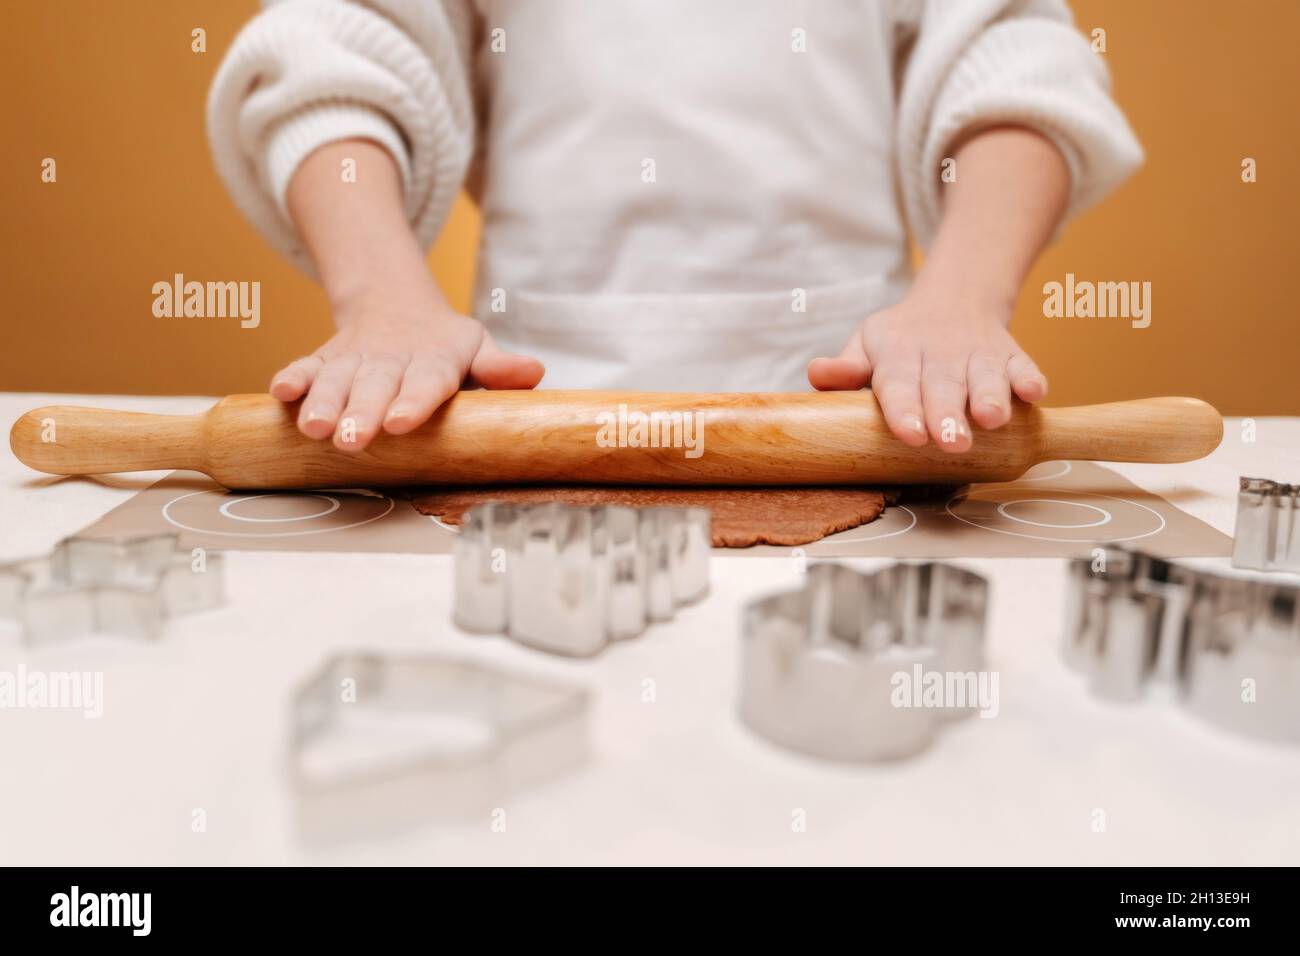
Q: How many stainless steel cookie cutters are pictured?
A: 6